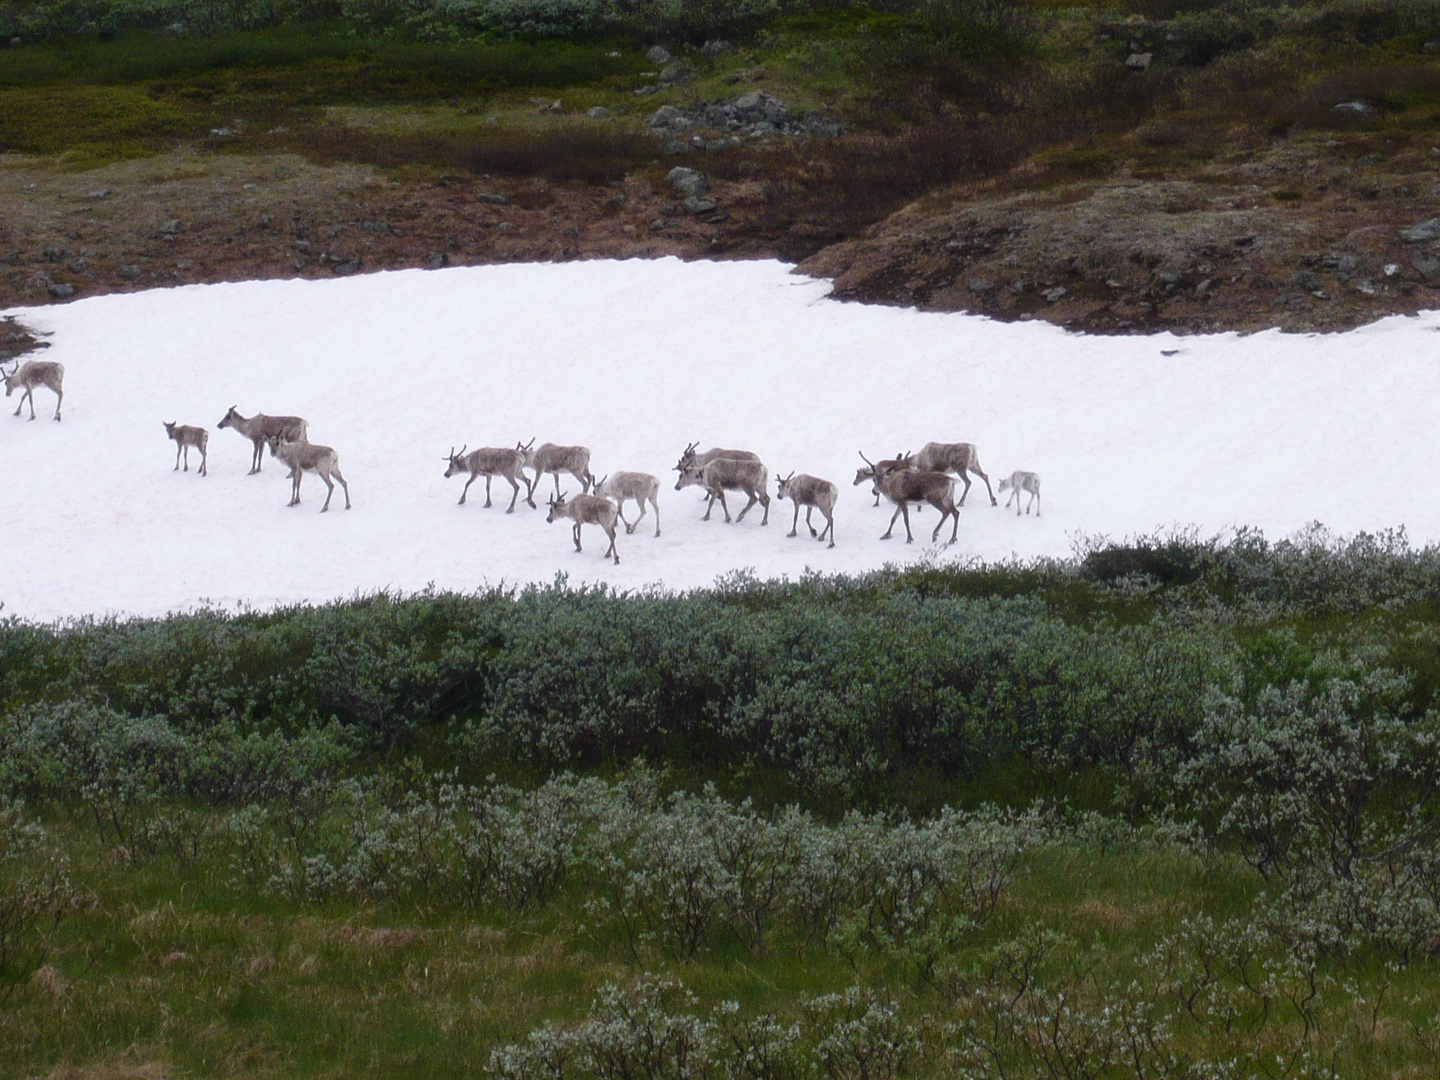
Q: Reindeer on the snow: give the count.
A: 15